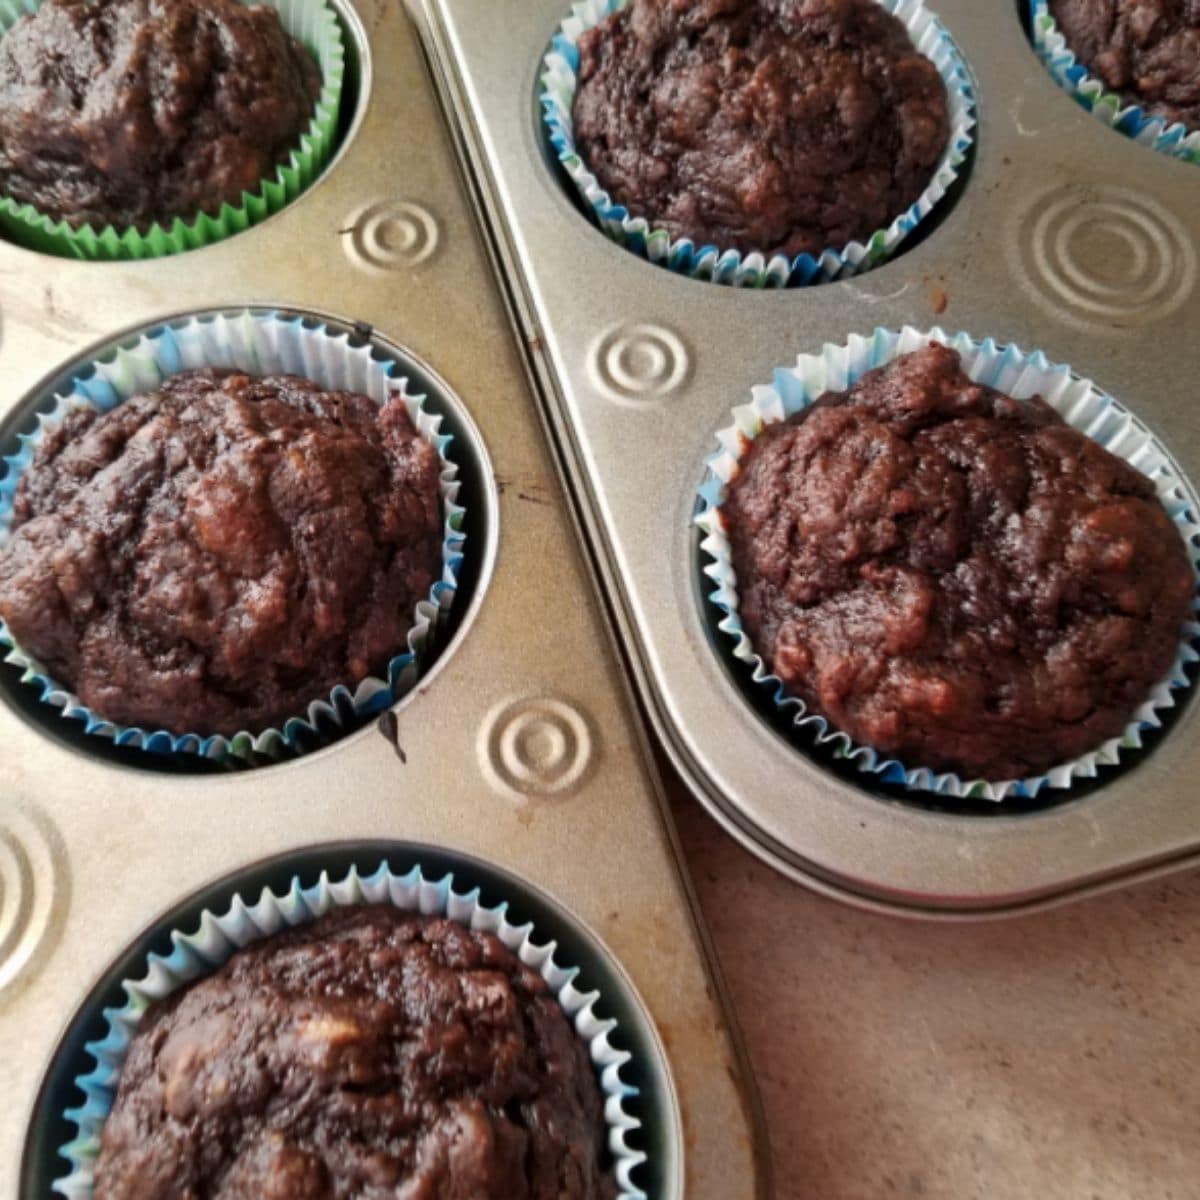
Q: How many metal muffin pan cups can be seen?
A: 6